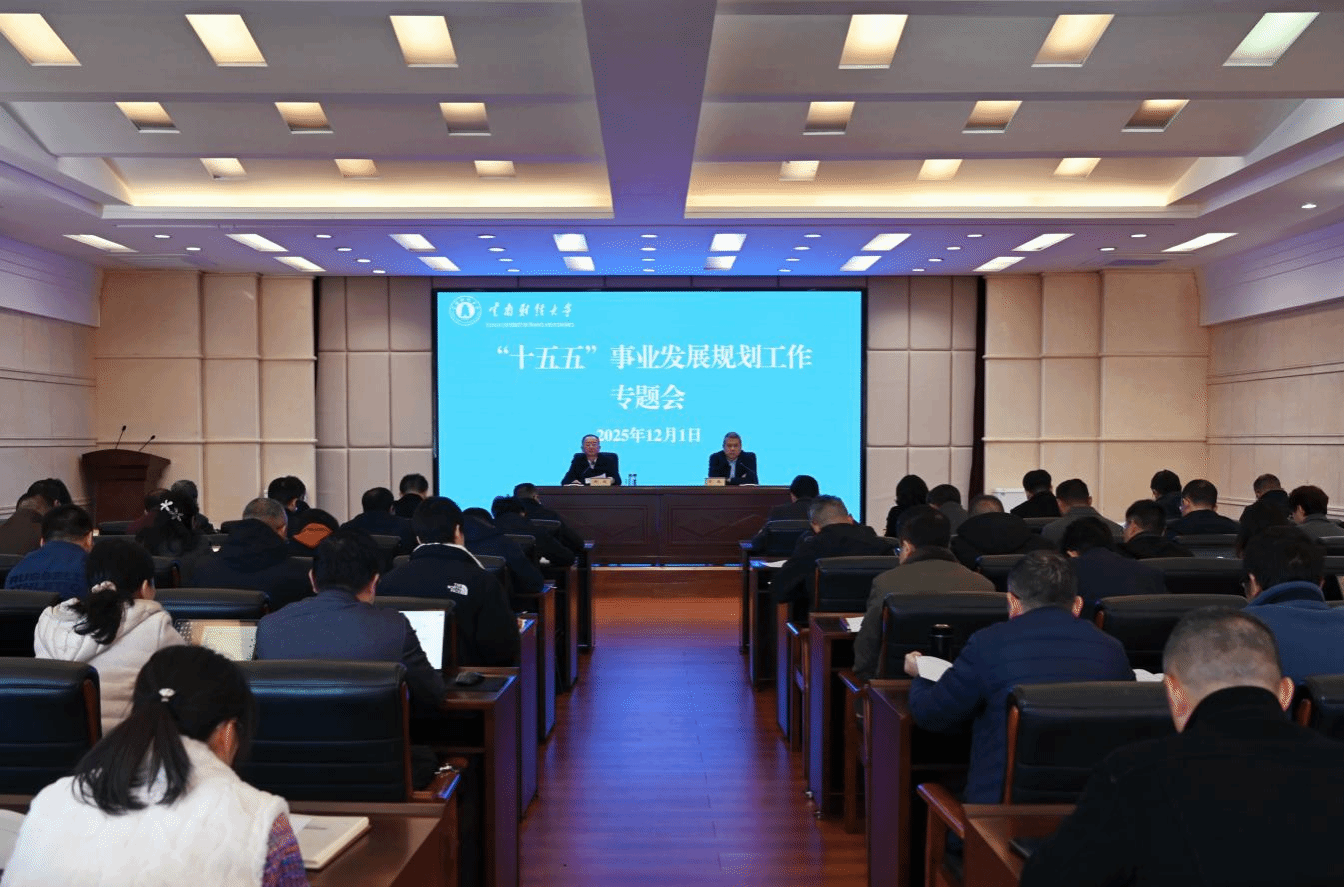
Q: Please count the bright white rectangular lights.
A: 14